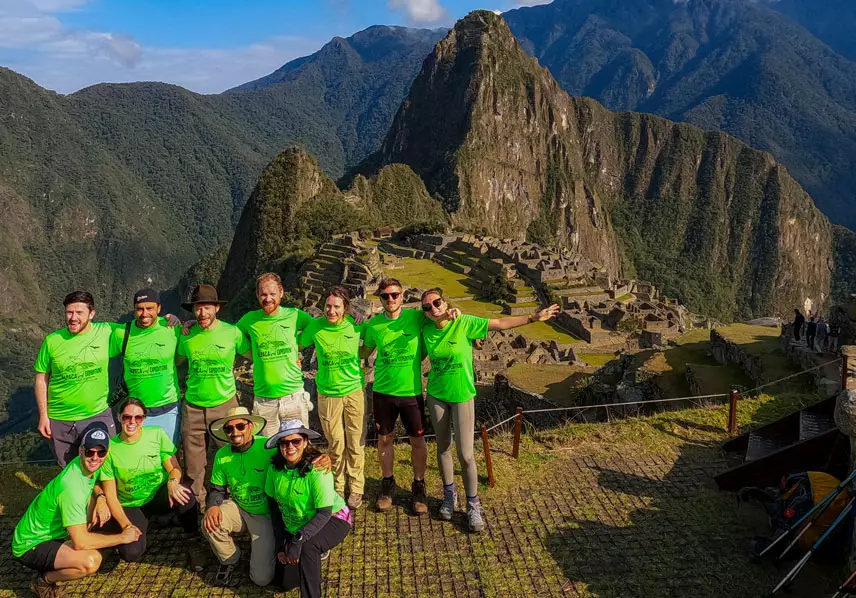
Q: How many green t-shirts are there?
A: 11